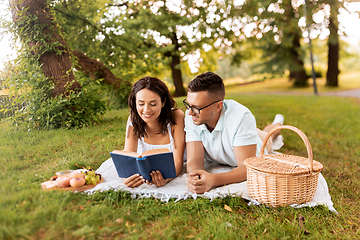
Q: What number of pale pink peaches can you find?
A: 3